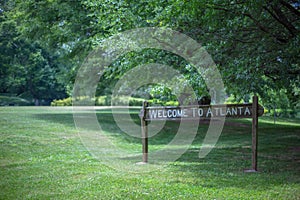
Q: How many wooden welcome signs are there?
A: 1